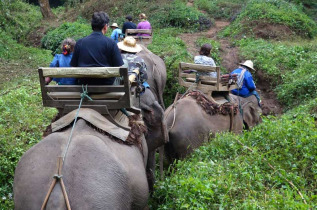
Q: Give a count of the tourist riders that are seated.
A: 5